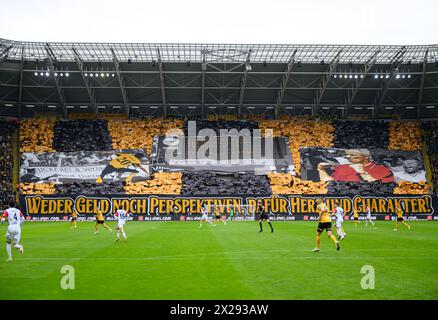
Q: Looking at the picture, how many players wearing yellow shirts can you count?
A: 6